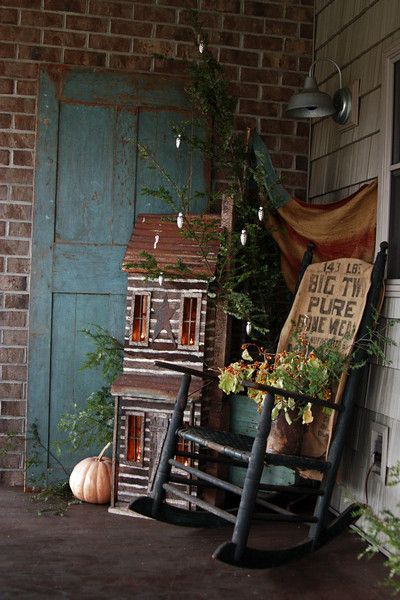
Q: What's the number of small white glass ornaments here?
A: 7